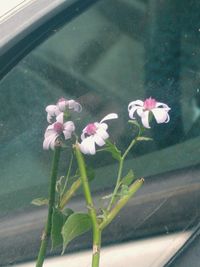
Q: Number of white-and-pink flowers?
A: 4